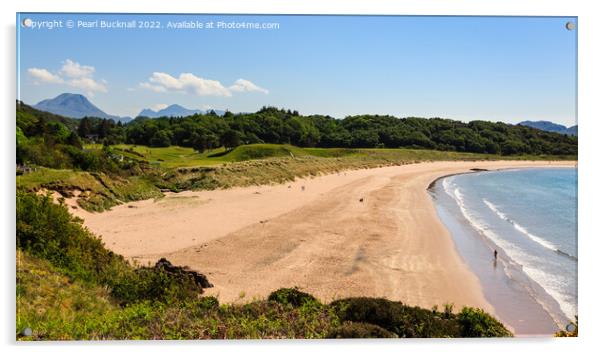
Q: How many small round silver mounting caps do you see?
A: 4